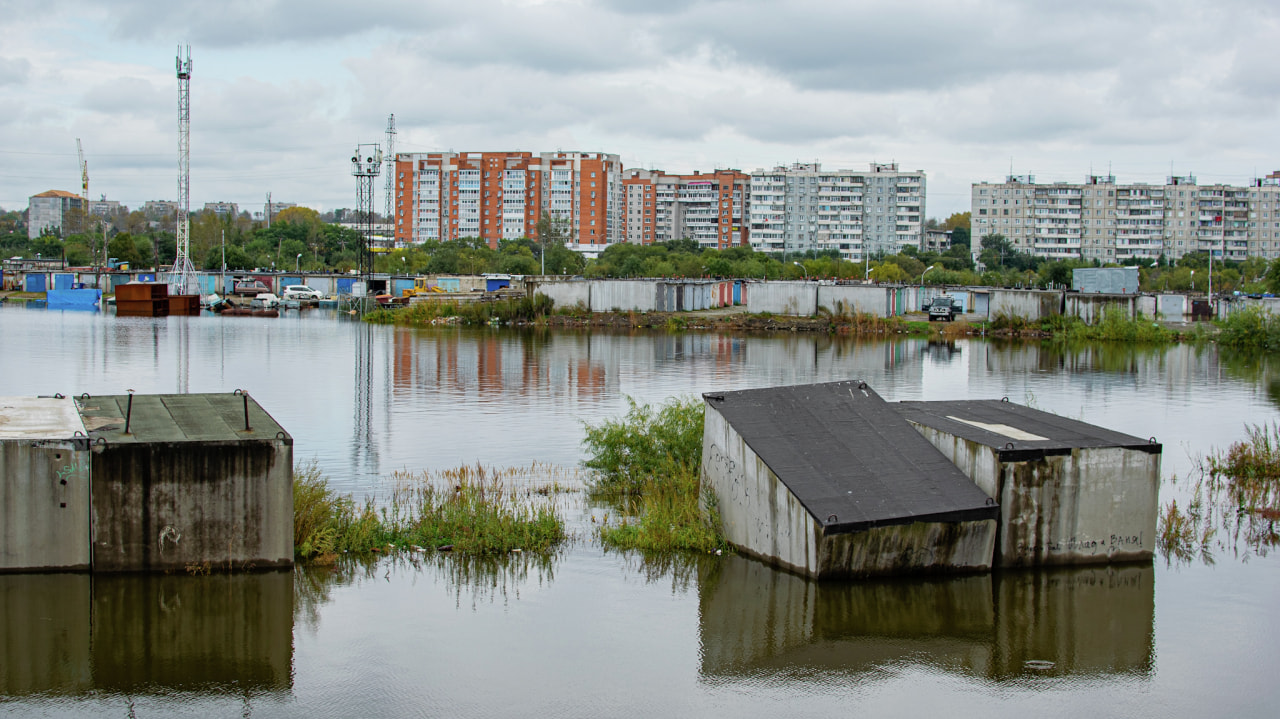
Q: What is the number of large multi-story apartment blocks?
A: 4